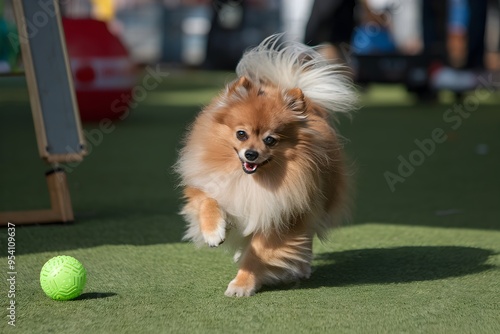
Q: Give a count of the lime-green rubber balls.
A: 1